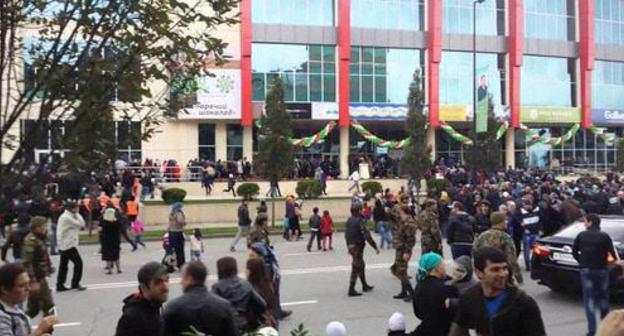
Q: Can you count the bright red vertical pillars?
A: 5